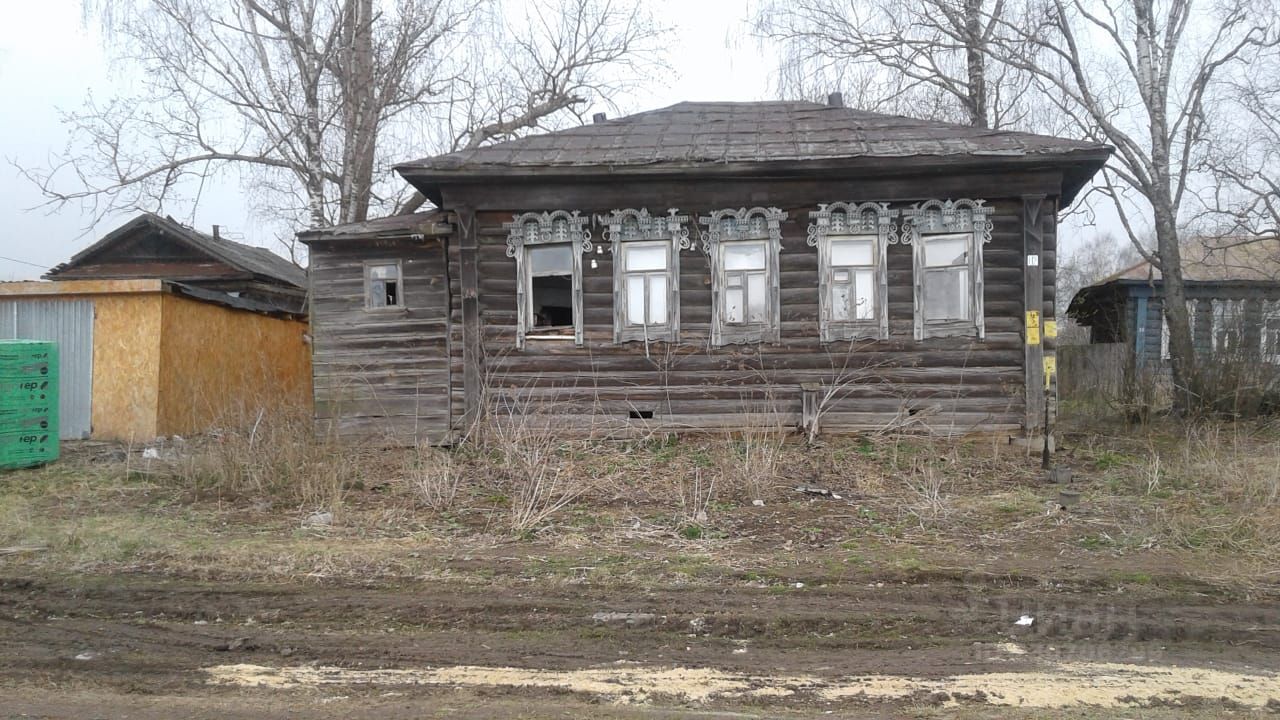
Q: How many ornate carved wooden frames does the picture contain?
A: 5